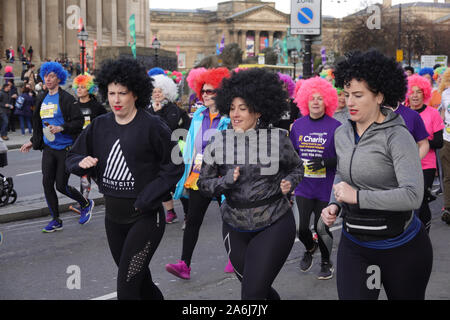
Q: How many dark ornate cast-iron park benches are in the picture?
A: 0